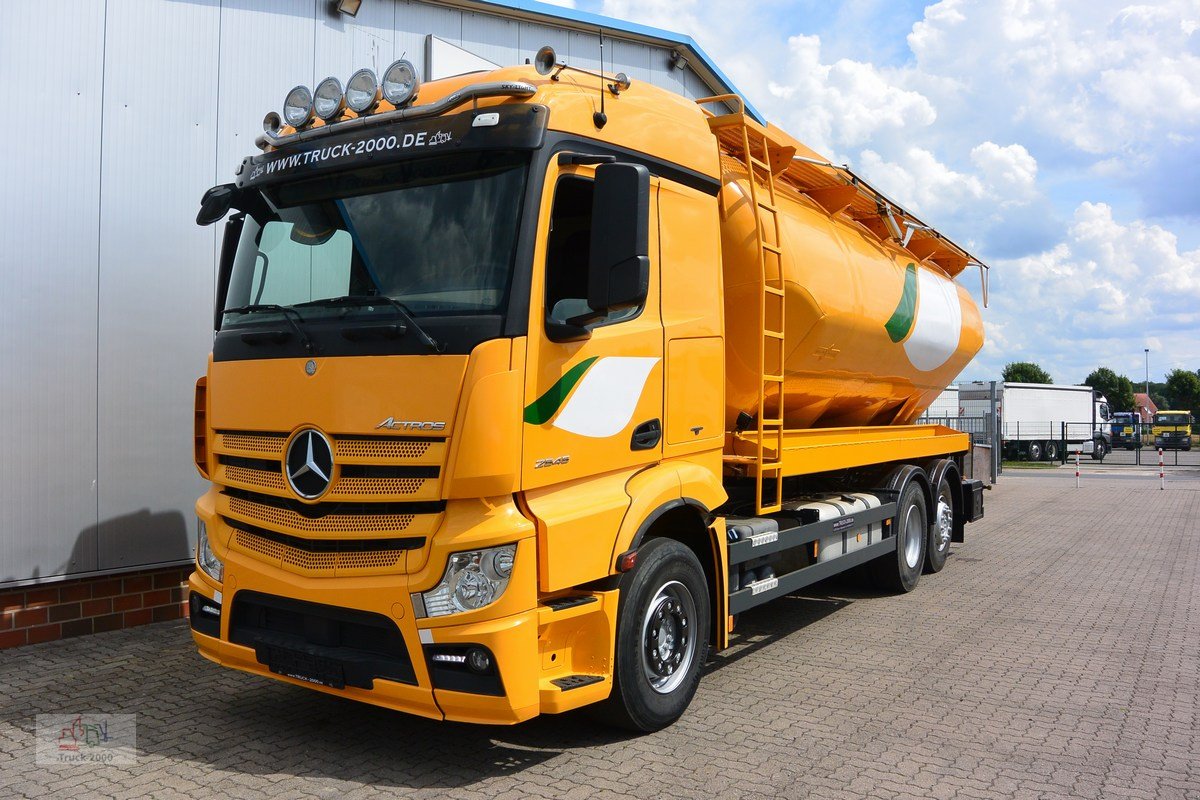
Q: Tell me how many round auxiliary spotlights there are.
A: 4